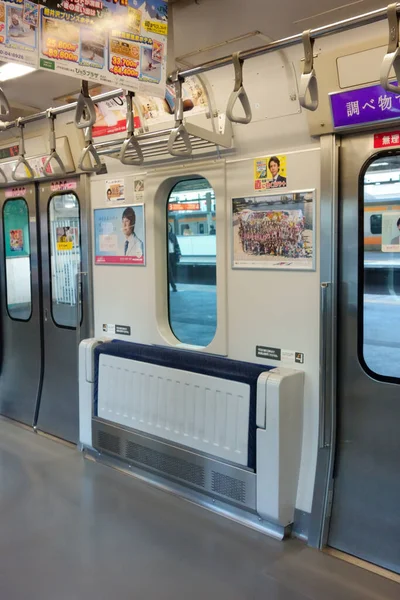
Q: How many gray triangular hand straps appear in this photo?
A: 11